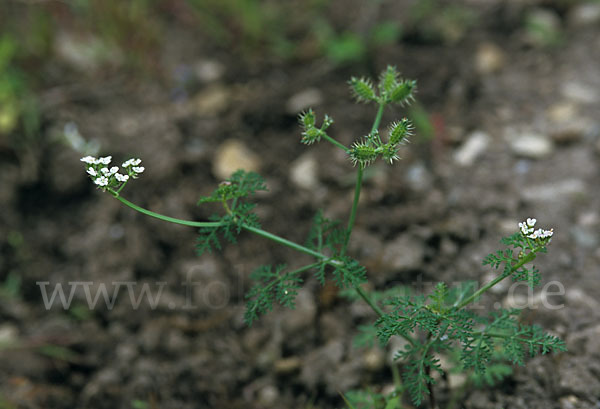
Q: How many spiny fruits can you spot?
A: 8